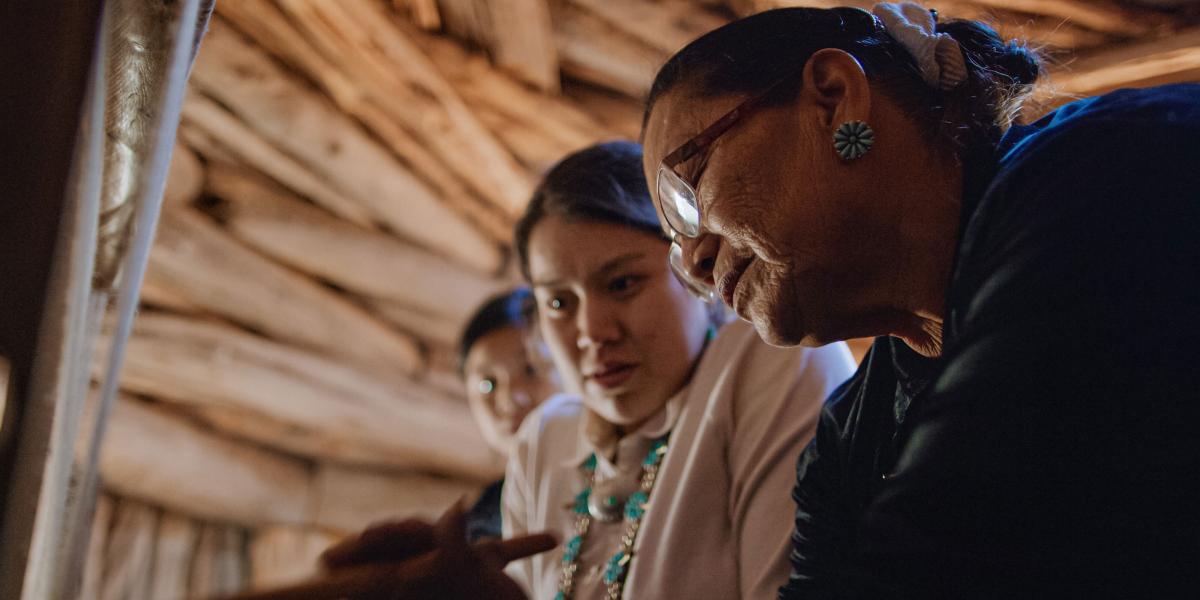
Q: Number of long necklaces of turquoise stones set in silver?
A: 1